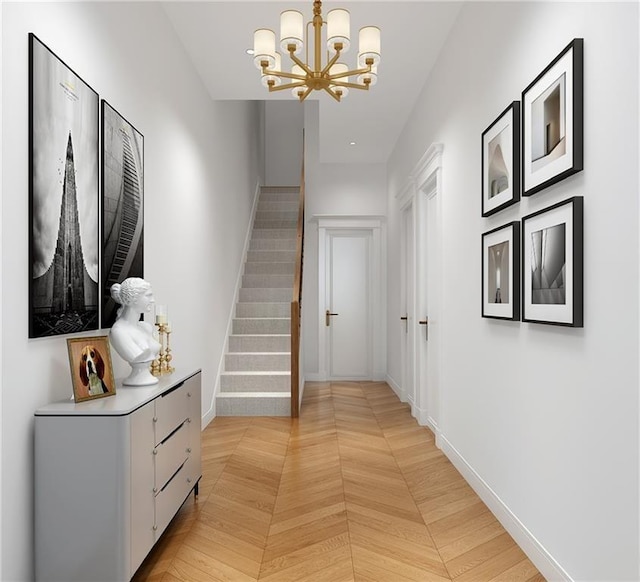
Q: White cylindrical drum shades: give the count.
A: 8